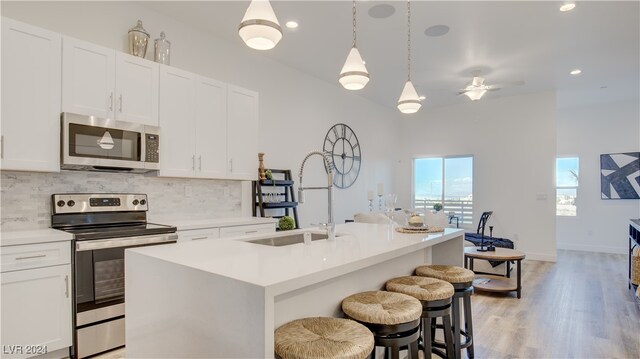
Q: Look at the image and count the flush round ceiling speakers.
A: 2